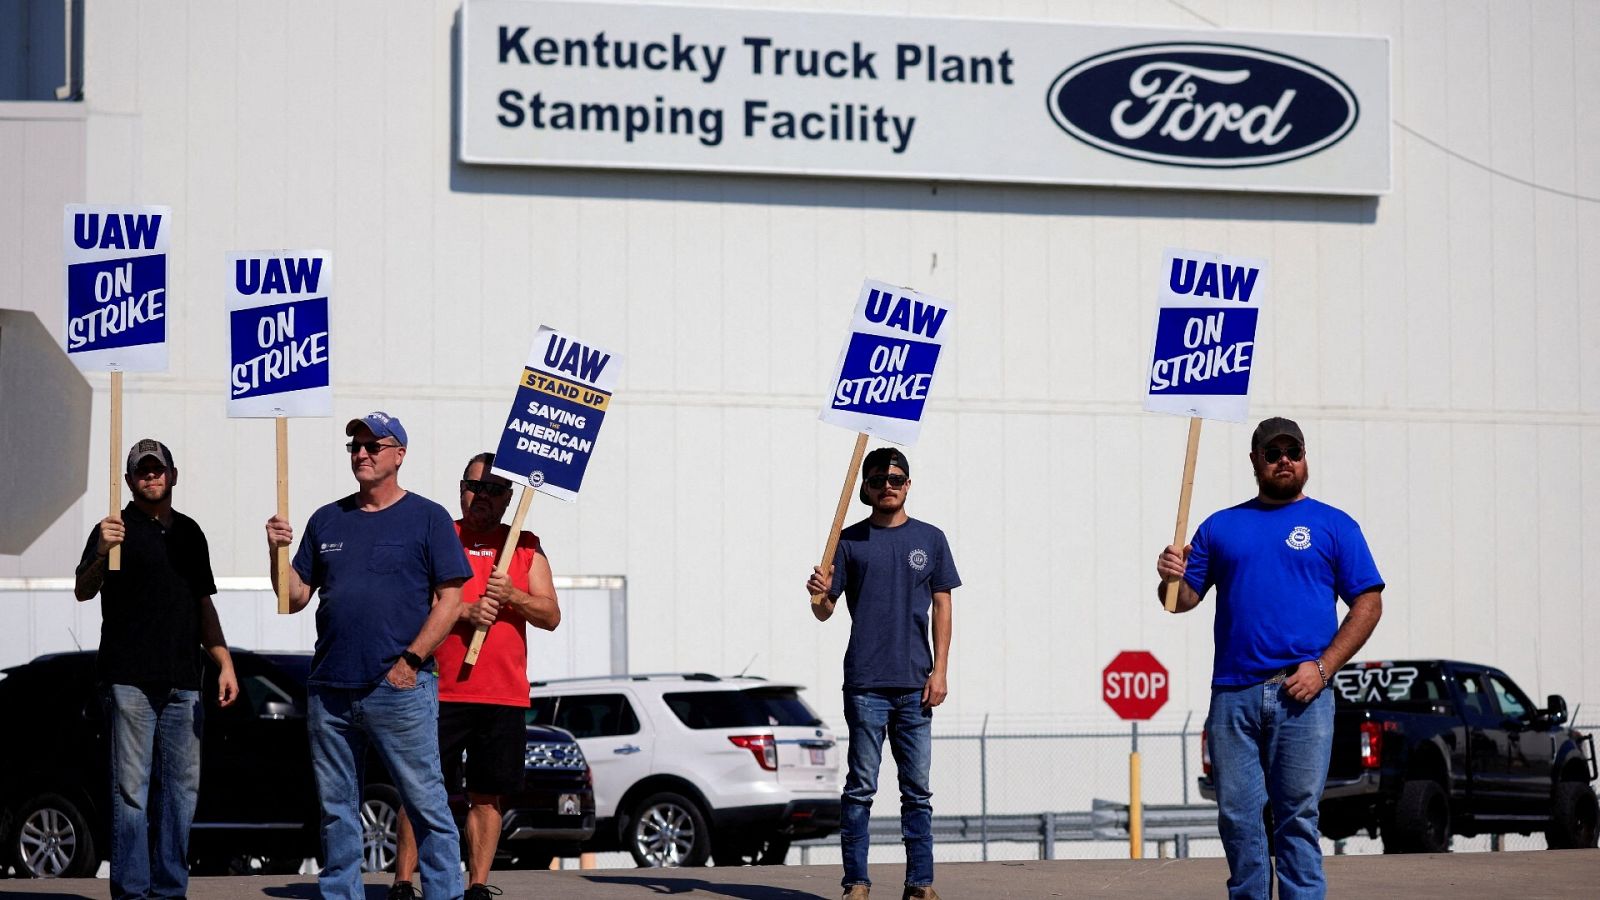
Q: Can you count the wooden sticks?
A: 5